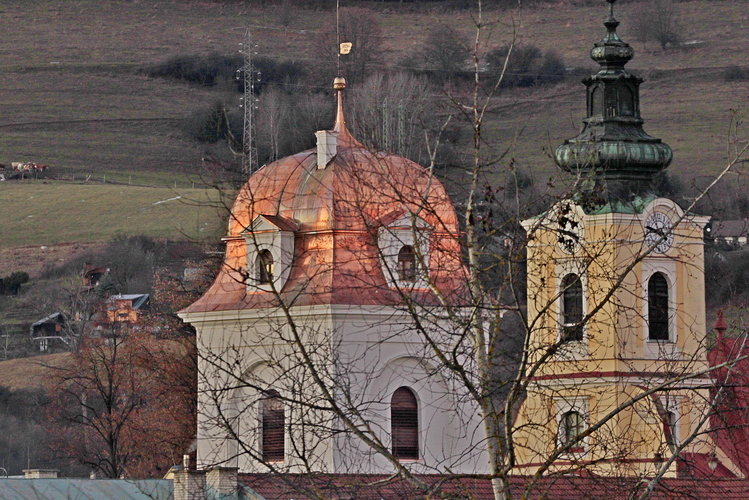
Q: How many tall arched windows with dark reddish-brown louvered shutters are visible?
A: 2